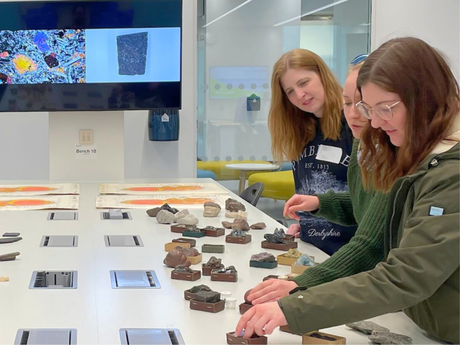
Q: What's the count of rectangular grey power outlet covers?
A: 8